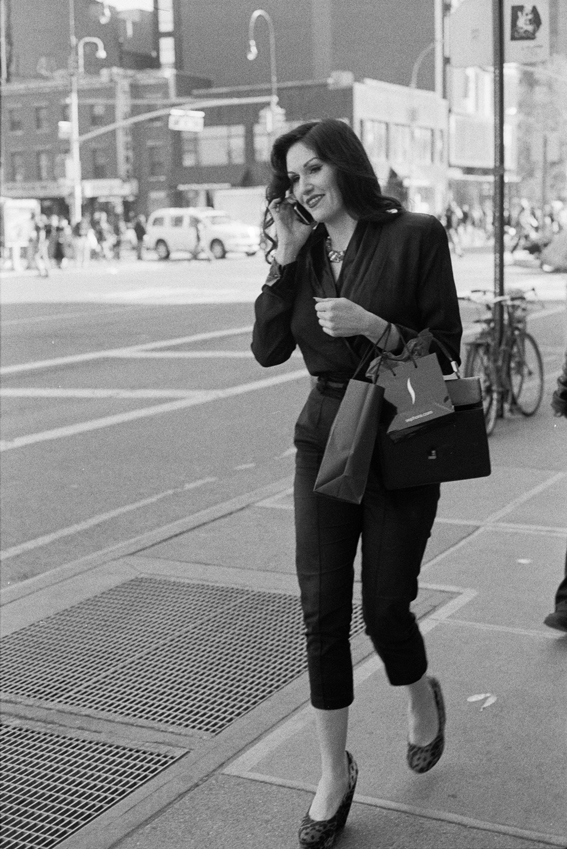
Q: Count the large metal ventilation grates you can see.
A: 2